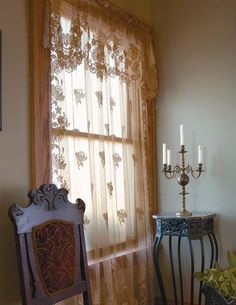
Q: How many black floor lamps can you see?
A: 0